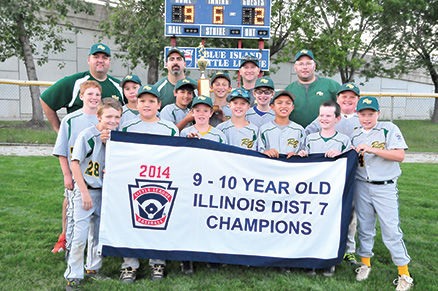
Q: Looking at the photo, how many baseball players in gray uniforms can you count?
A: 13